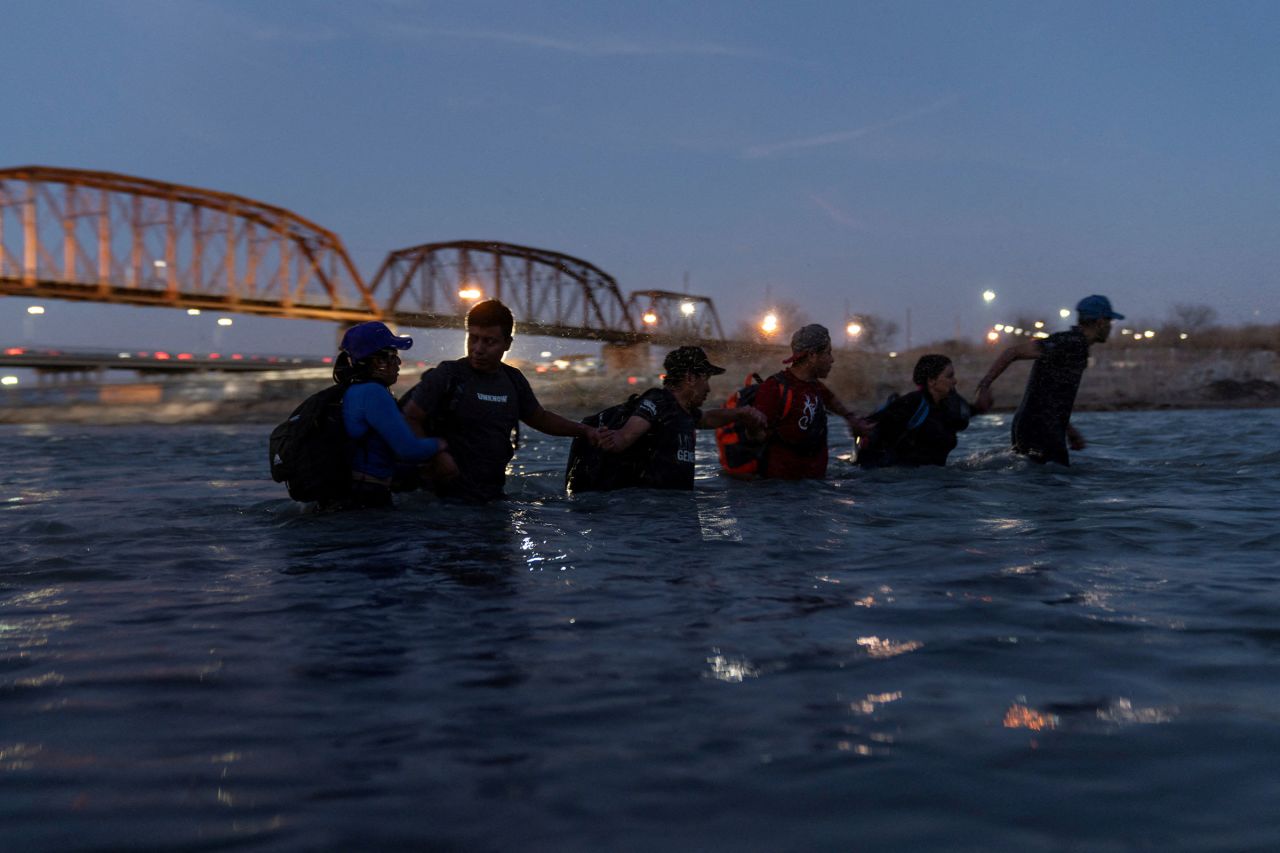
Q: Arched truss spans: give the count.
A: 3